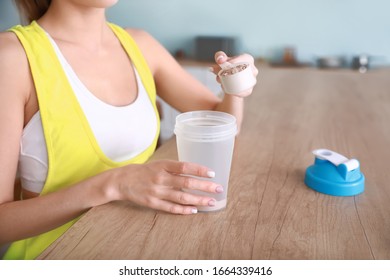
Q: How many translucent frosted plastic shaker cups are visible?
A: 1